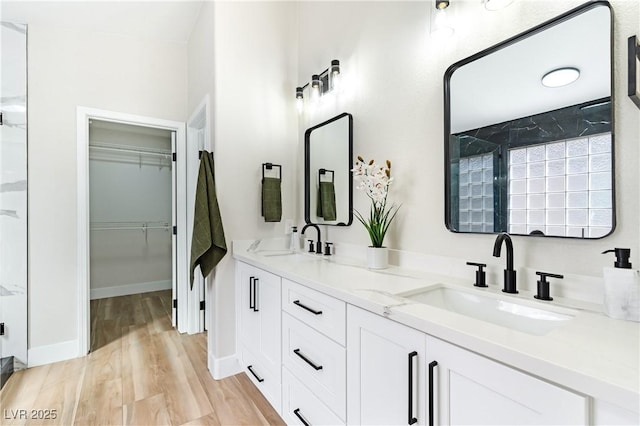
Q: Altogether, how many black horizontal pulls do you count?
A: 4